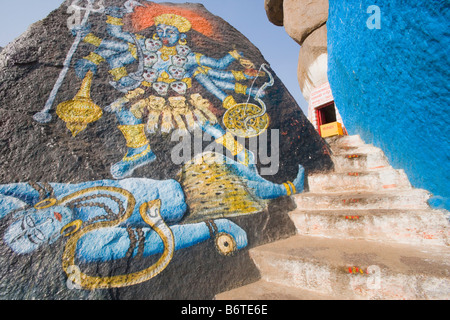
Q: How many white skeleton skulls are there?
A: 8